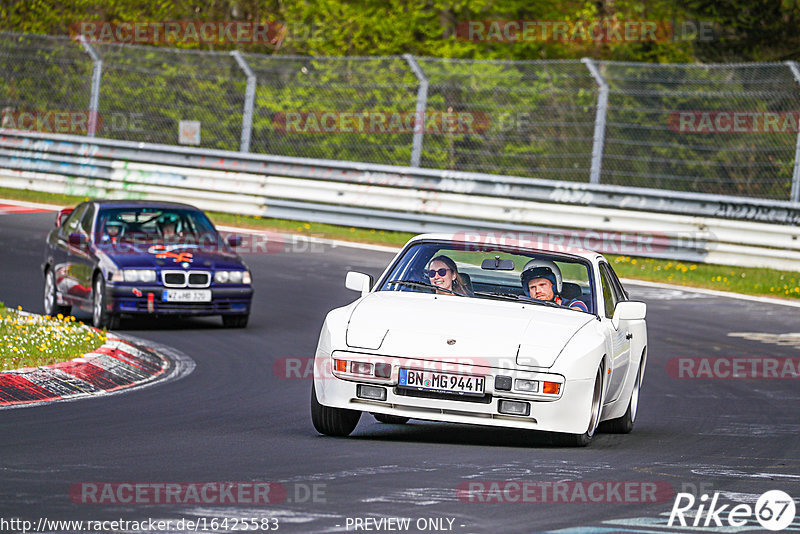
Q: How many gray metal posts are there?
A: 5